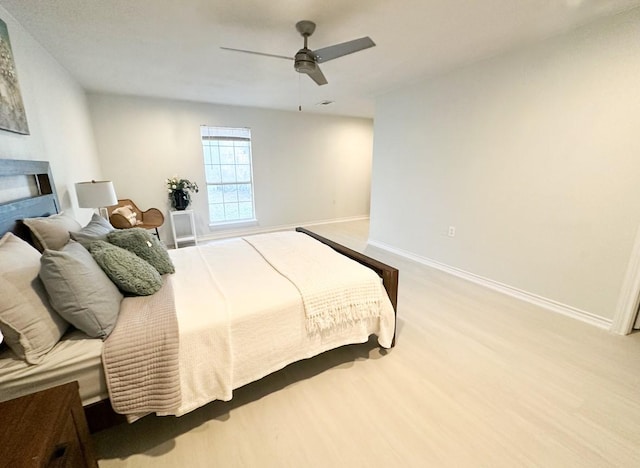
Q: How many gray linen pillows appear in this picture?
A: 2